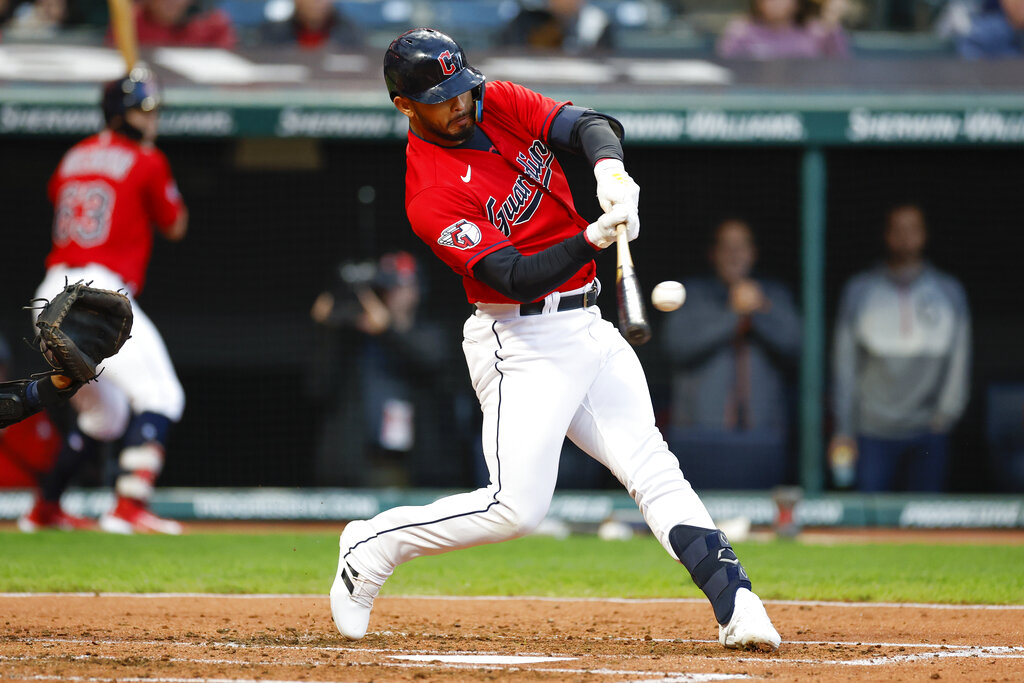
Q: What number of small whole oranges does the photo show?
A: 0